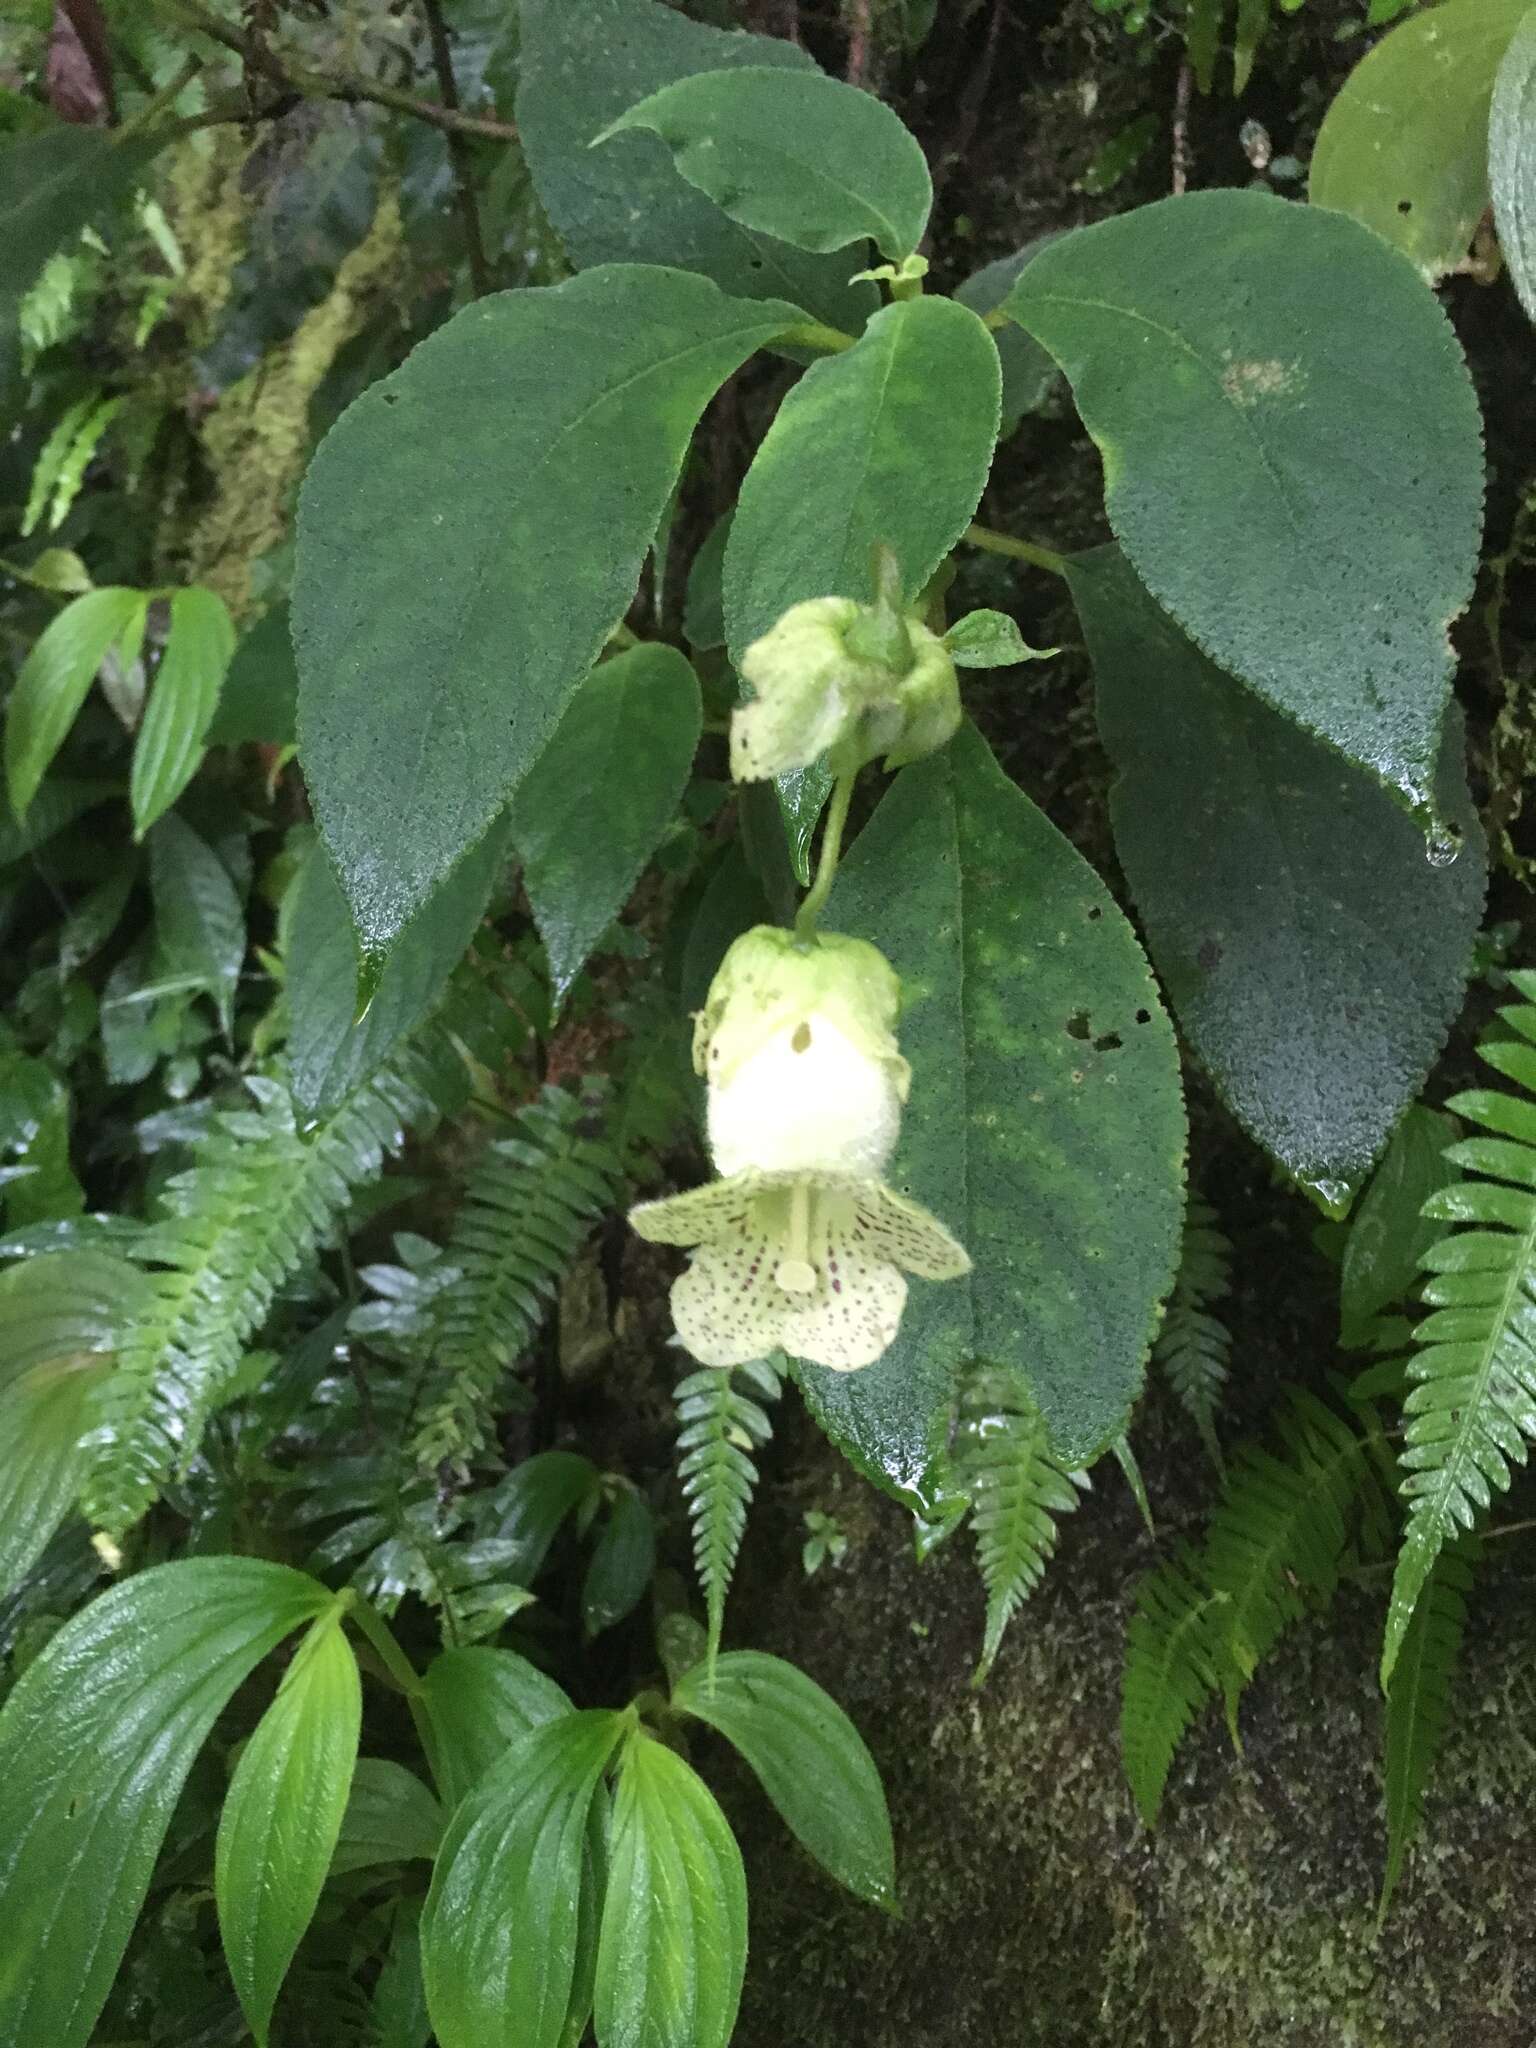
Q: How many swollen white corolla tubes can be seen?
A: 1